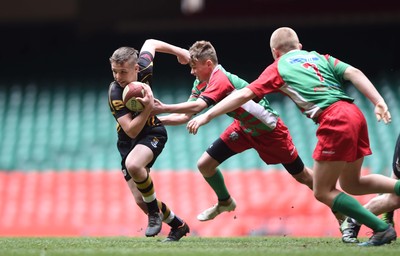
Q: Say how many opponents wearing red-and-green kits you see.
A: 2